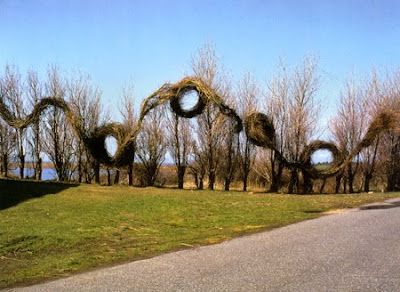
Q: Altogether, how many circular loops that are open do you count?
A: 3